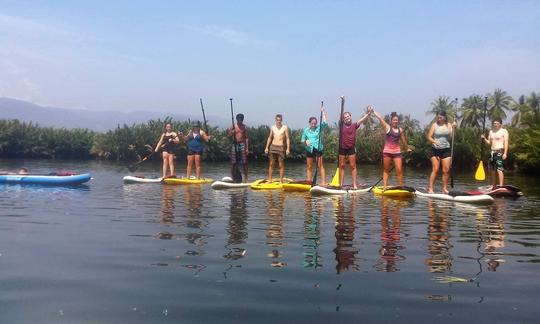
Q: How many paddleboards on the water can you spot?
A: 10